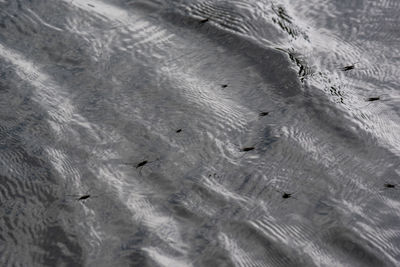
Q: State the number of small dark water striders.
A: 11